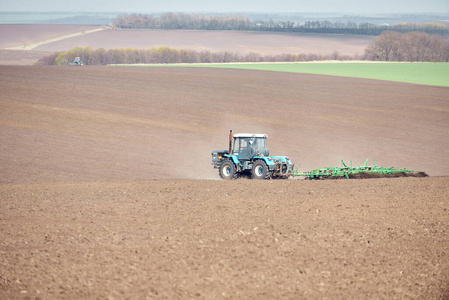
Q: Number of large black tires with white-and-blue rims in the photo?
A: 2